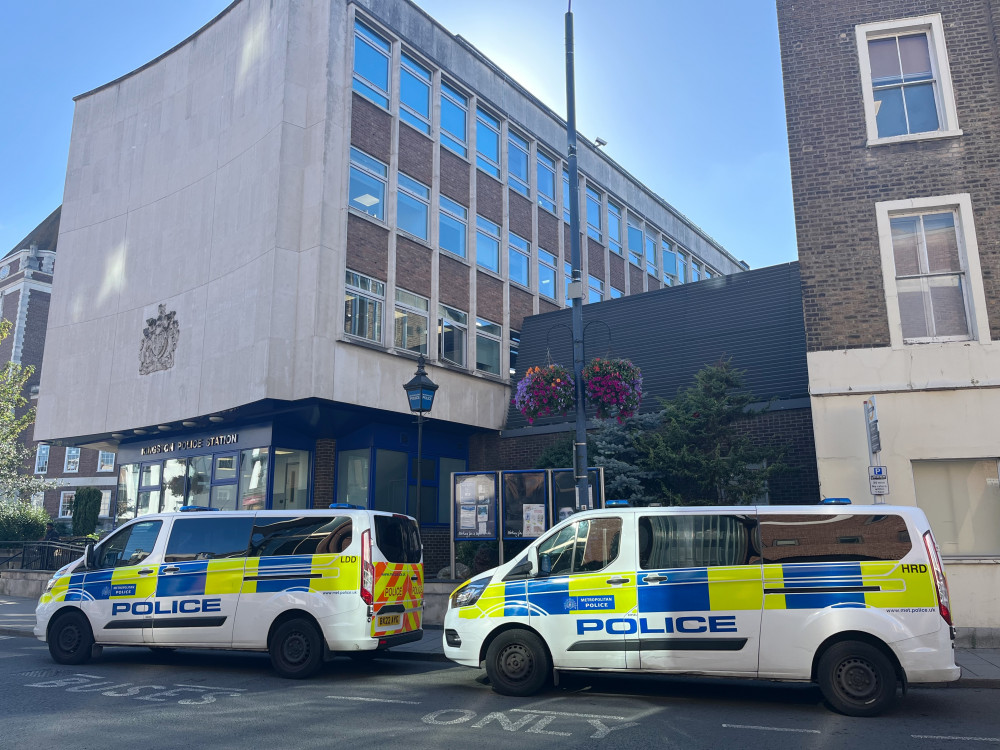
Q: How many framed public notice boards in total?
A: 3